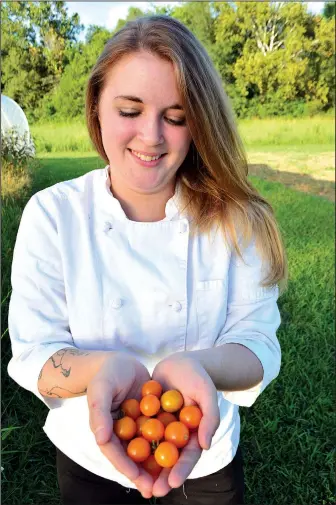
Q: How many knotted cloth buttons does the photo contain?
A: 4